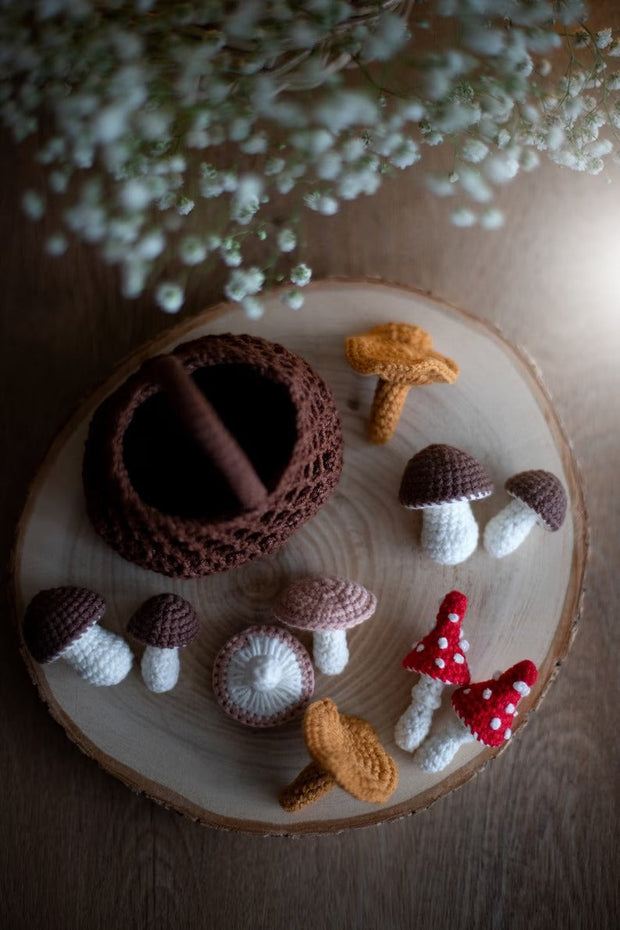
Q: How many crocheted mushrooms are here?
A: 10